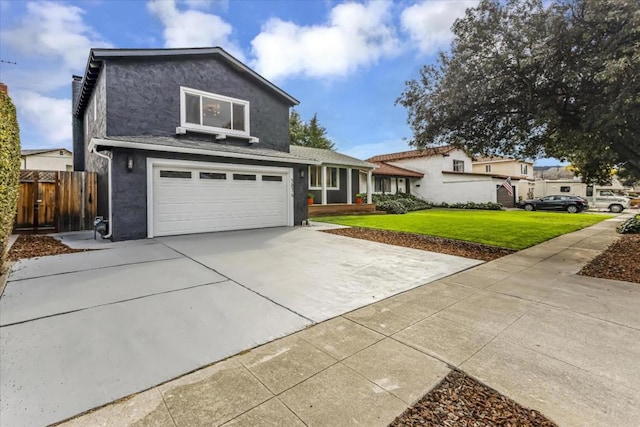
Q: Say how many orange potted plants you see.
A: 2